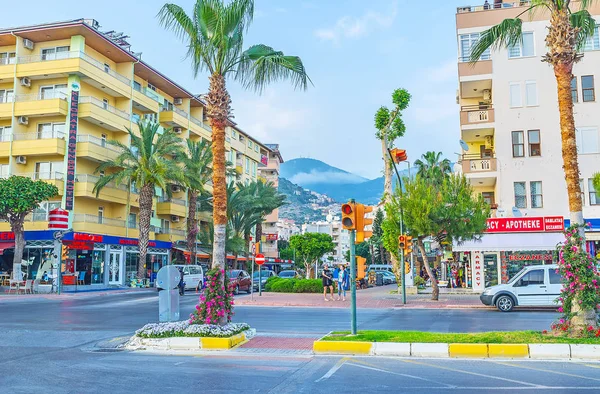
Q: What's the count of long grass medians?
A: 1